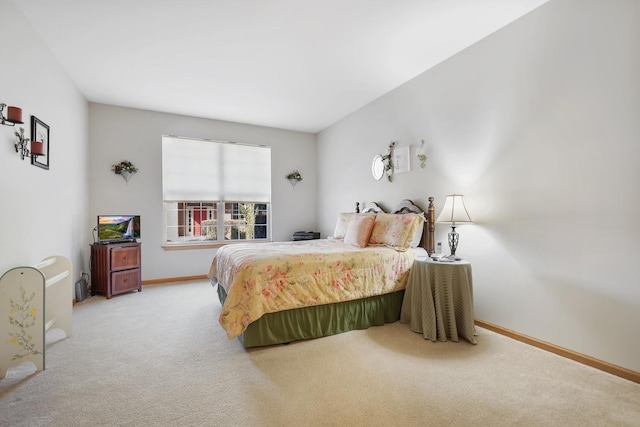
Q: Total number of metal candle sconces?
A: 2